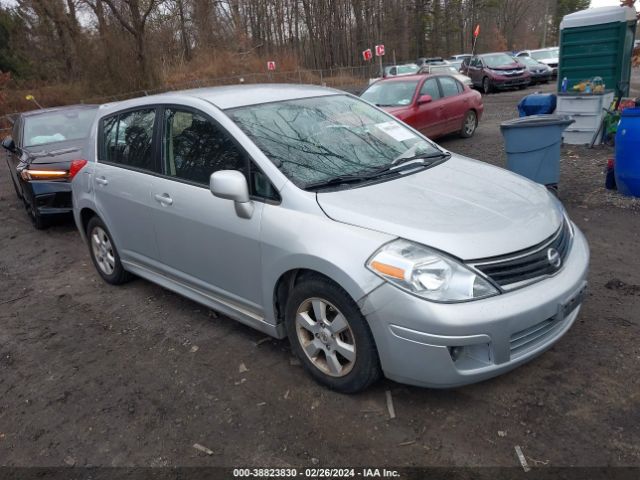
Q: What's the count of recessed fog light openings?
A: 1